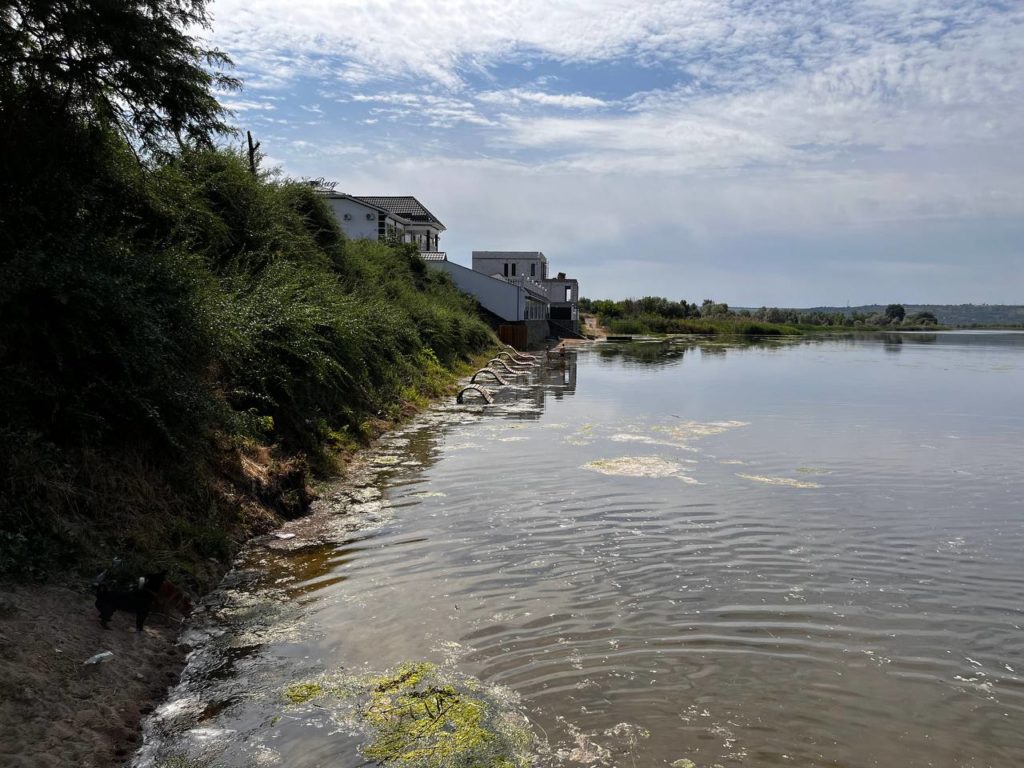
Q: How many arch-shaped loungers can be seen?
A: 5